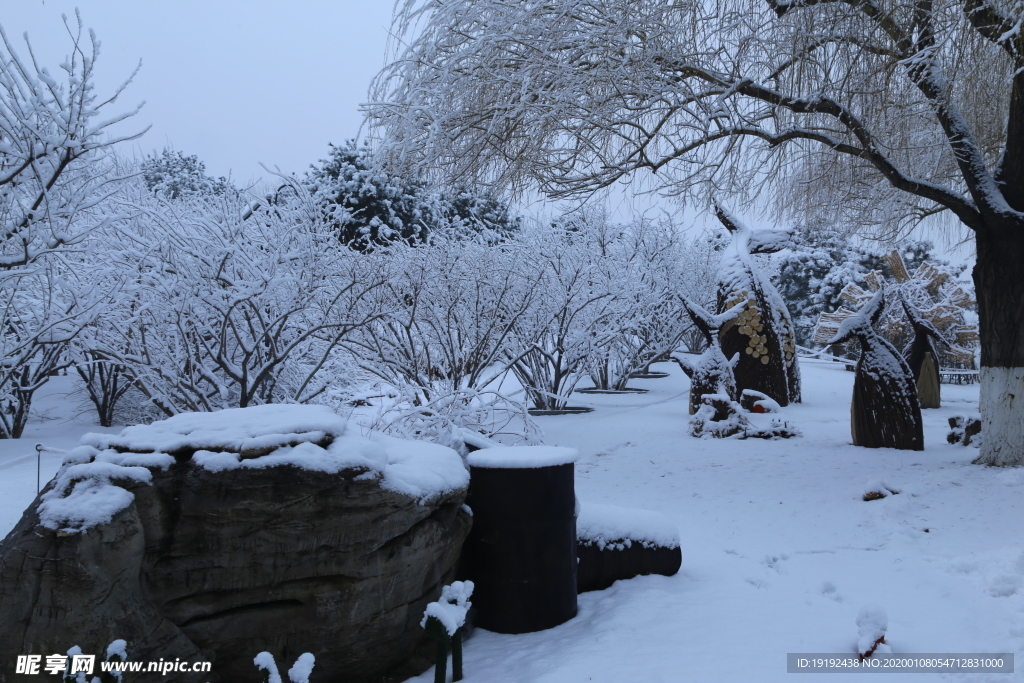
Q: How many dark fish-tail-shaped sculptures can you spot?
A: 4